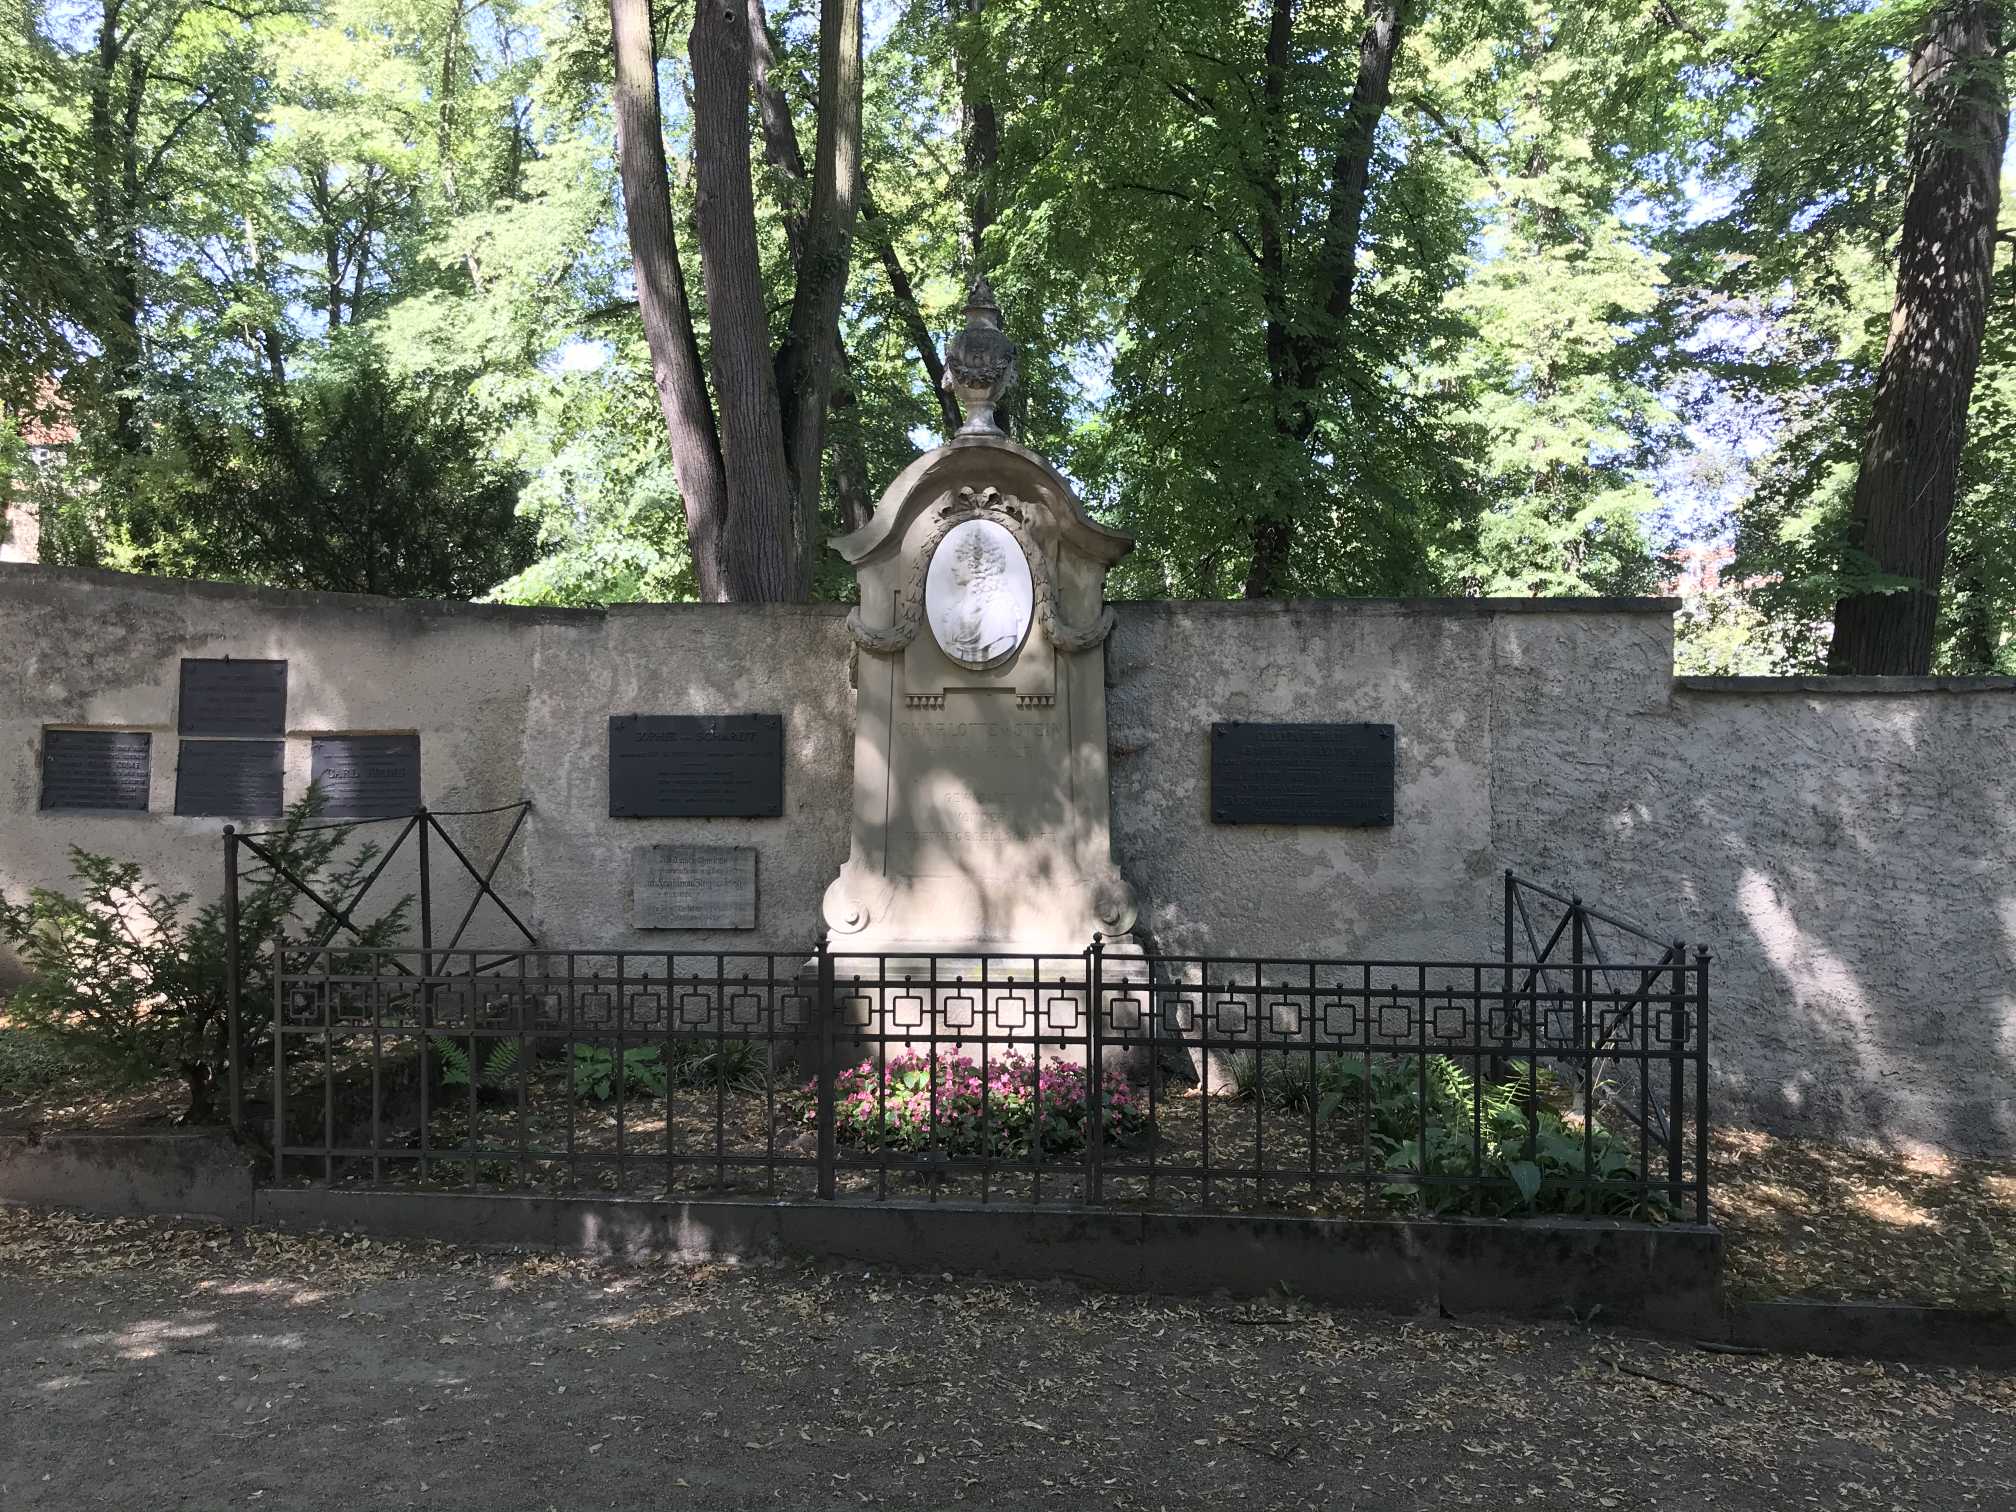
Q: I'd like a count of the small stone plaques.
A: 7